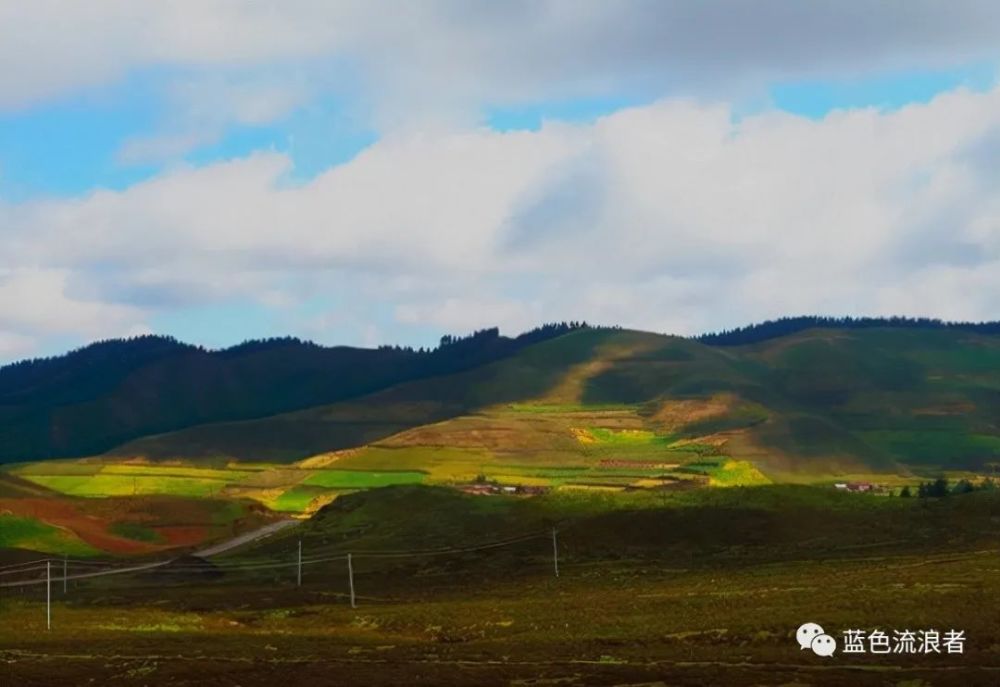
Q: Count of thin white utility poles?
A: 5